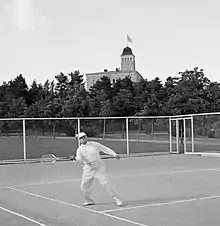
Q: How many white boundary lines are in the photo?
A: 4